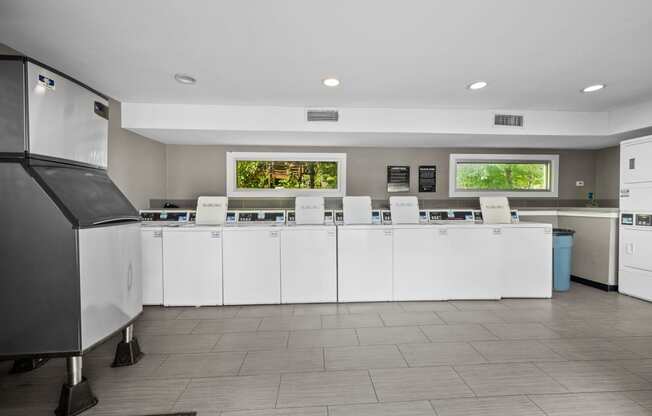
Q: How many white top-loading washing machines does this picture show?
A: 8